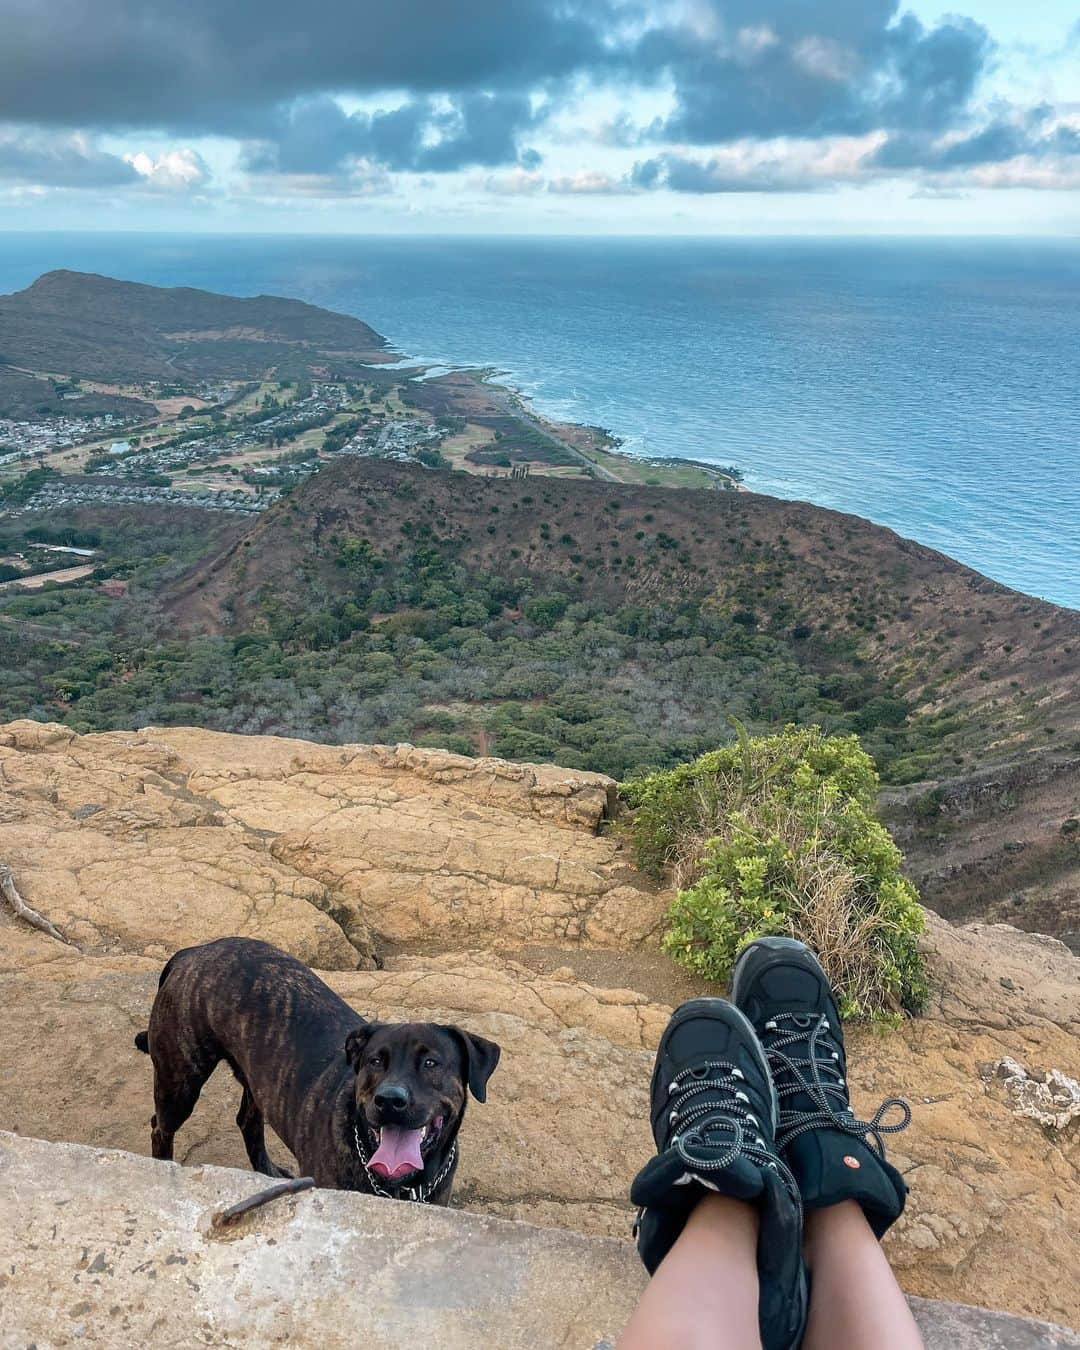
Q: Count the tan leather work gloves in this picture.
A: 0